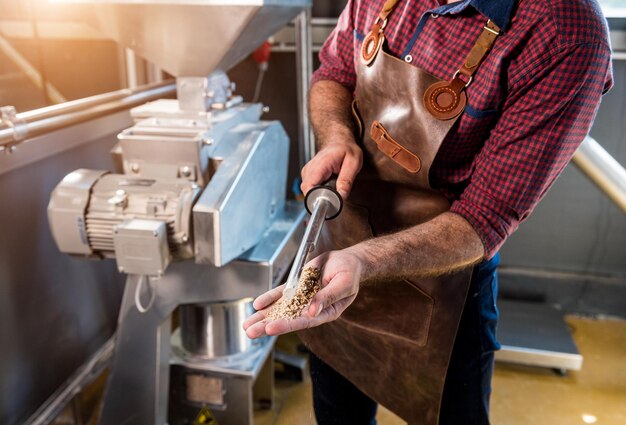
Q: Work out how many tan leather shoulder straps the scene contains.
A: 2